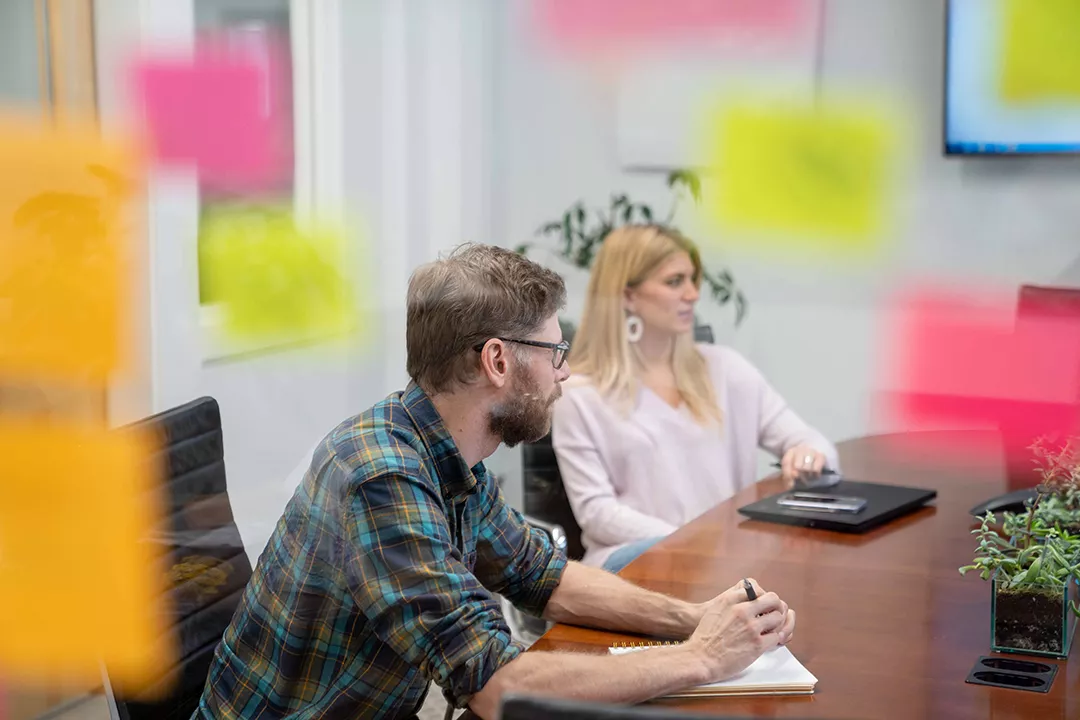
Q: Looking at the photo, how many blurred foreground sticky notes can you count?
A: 8